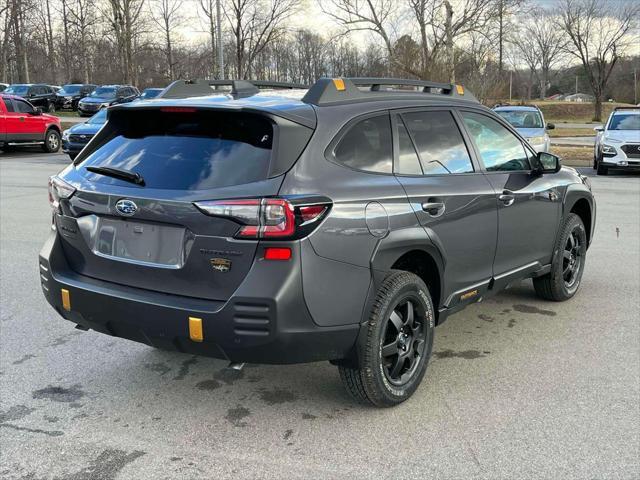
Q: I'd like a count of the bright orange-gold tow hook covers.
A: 2